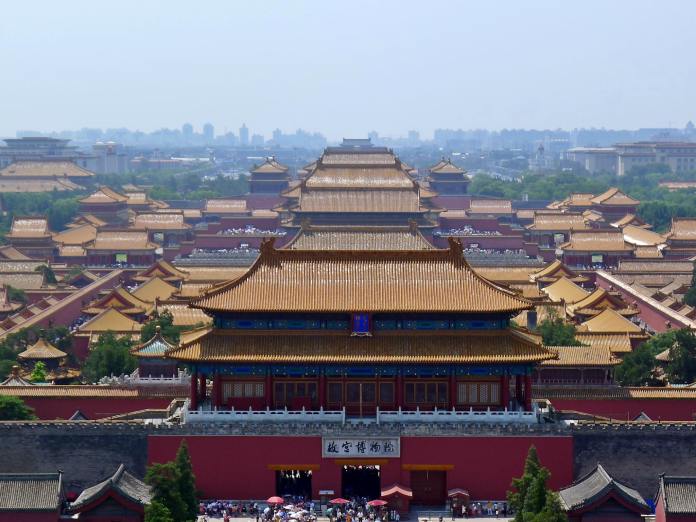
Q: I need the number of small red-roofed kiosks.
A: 2